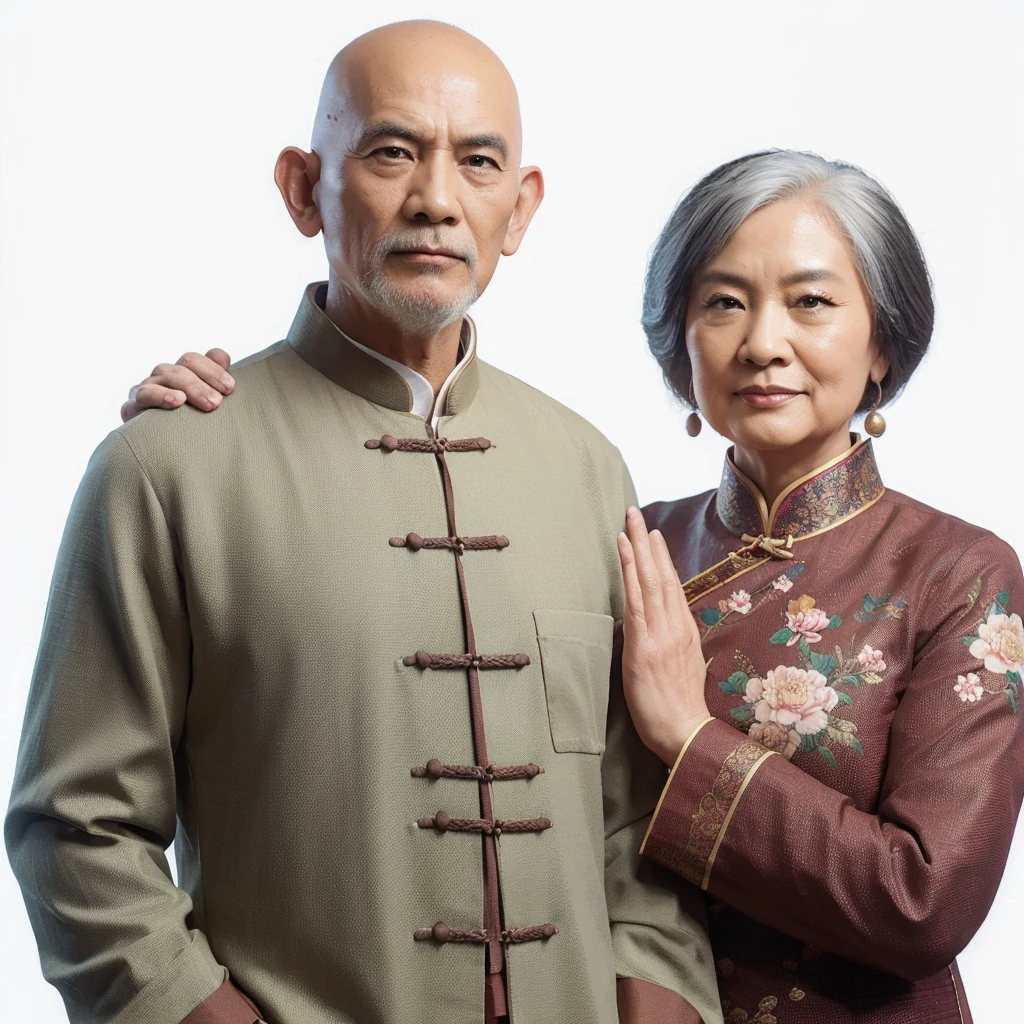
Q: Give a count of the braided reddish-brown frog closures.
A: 6